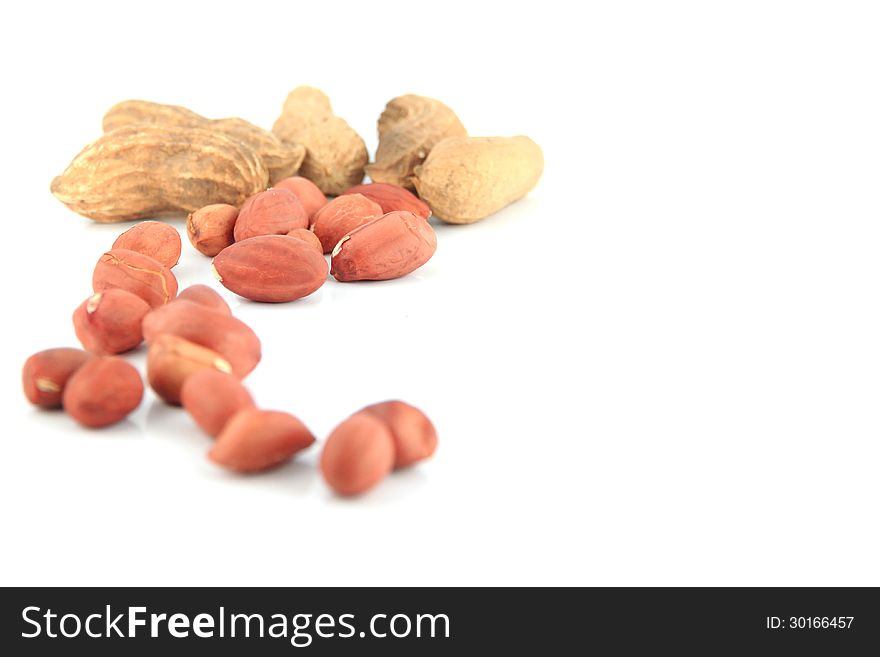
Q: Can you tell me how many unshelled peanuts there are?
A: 5